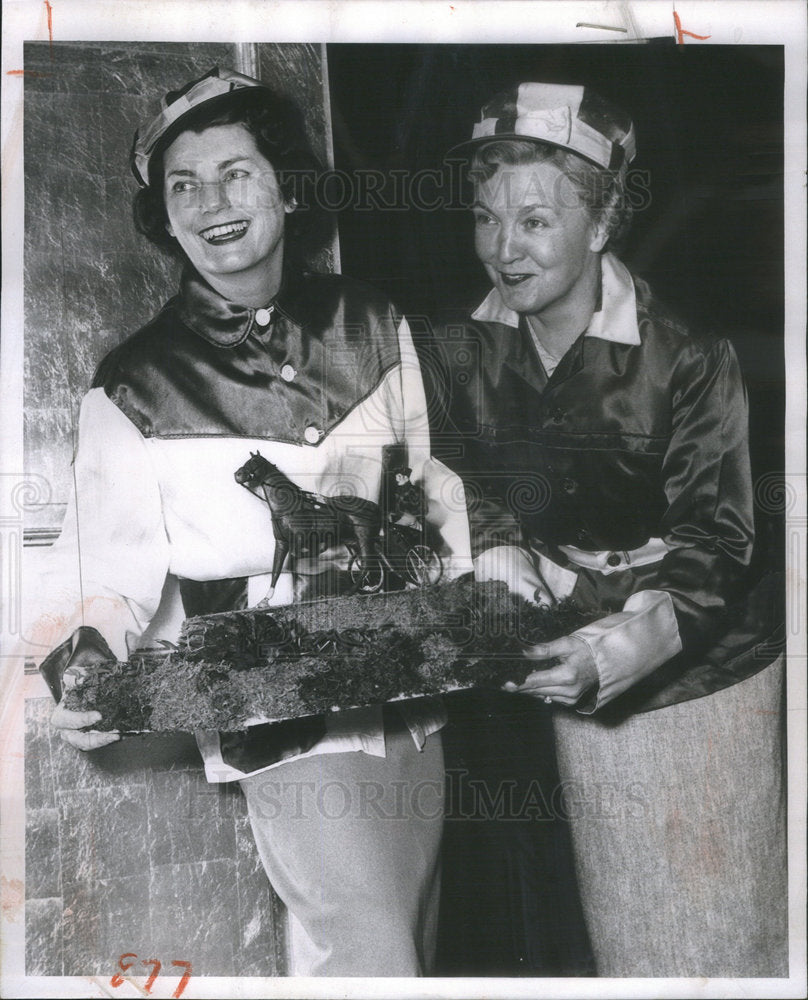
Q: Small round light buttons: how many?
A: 3